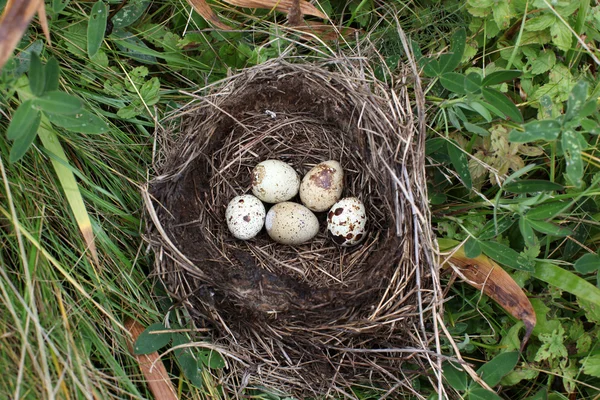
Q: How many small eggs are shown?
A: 5